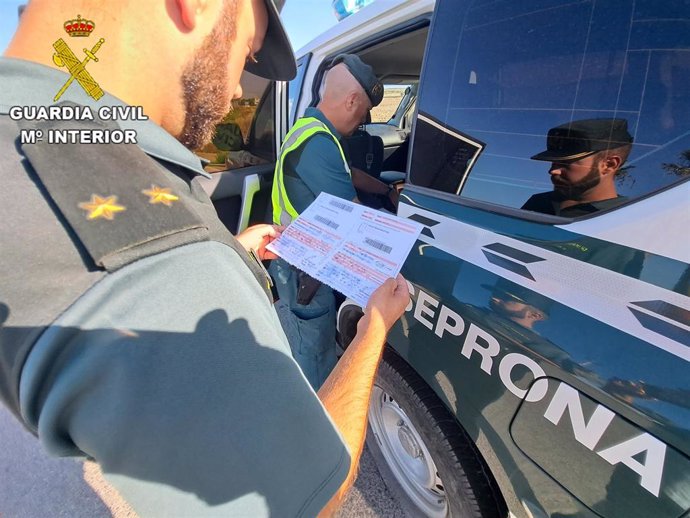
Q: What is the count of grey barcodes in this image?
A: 3